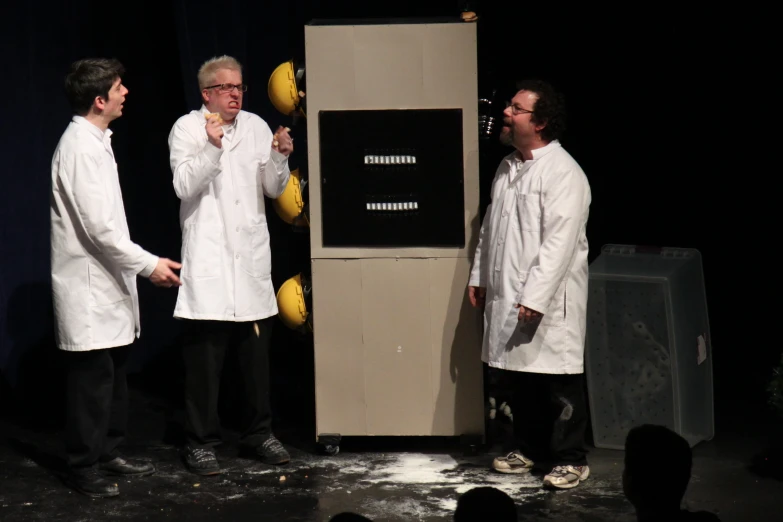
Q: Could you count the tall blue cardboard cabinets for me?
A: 0